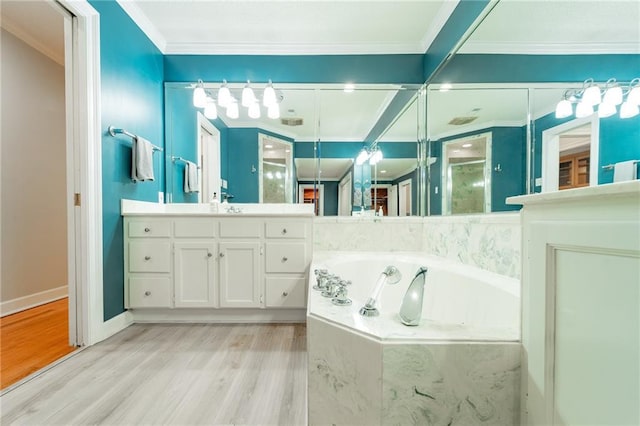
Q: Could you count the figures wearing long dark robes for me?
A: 0